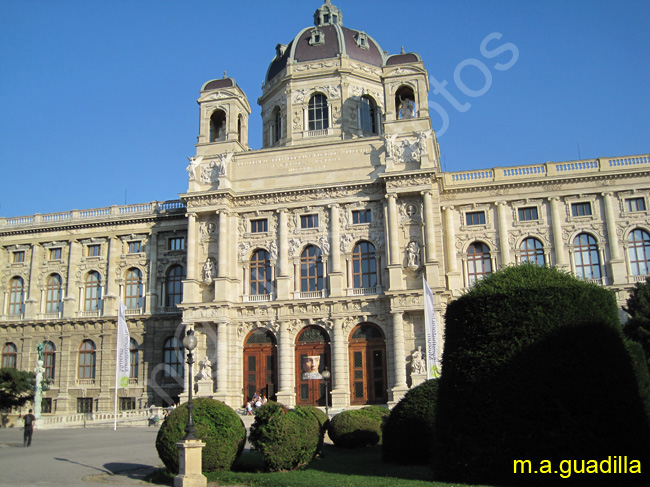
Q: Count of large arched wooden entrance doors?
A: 3